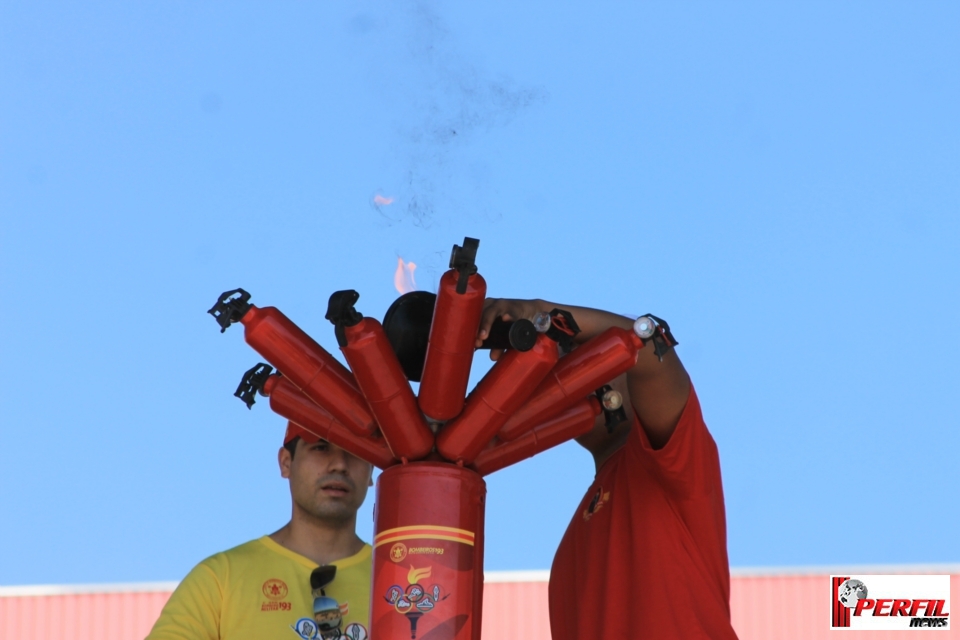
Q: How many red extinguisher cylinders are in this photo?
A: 7